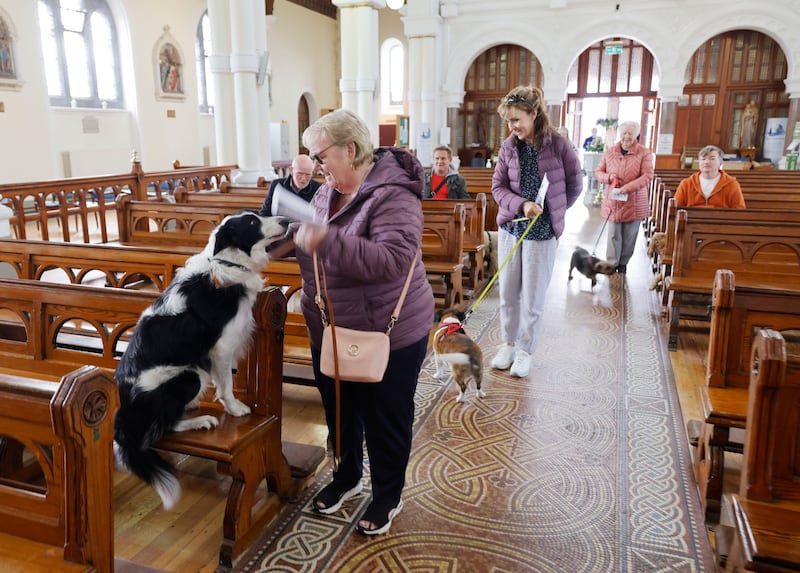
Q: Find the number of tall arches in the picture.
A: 3